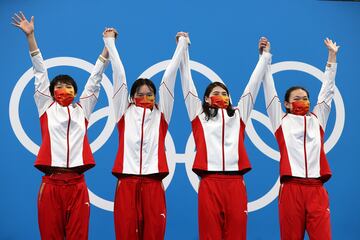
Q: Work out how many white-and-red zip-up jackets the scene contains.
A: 4